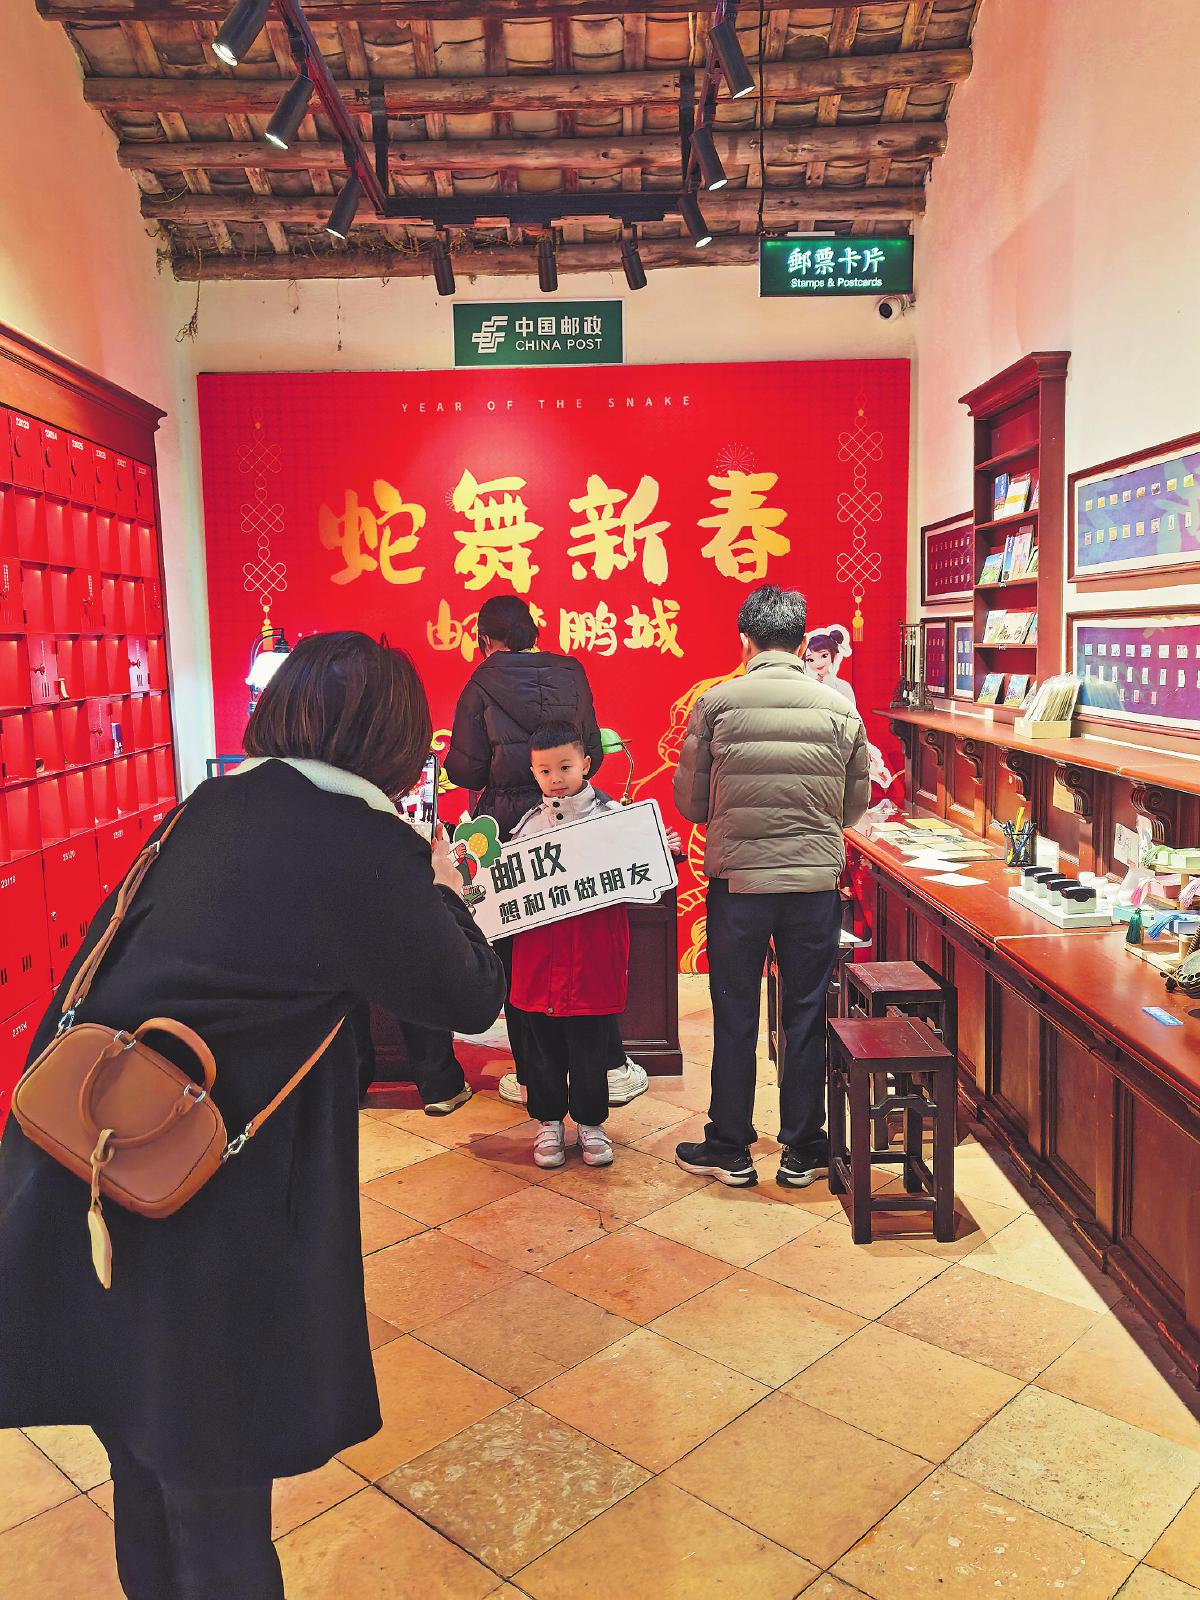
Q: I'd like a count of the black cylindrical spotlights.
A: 9